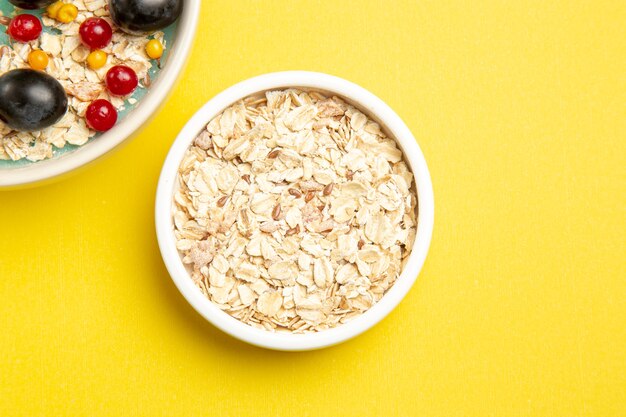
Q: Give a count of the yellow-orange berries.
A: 5